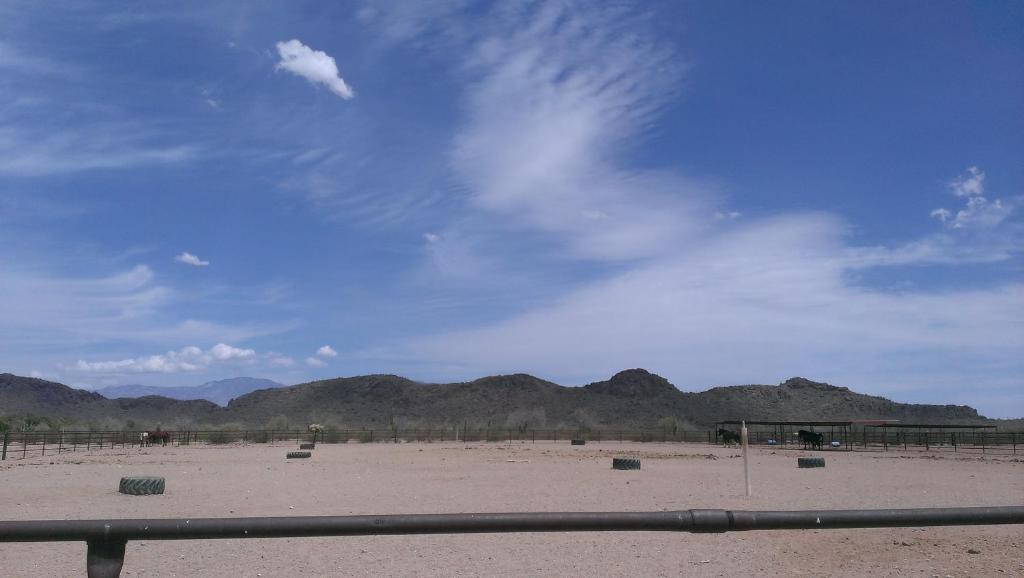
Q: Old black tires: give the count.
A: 6